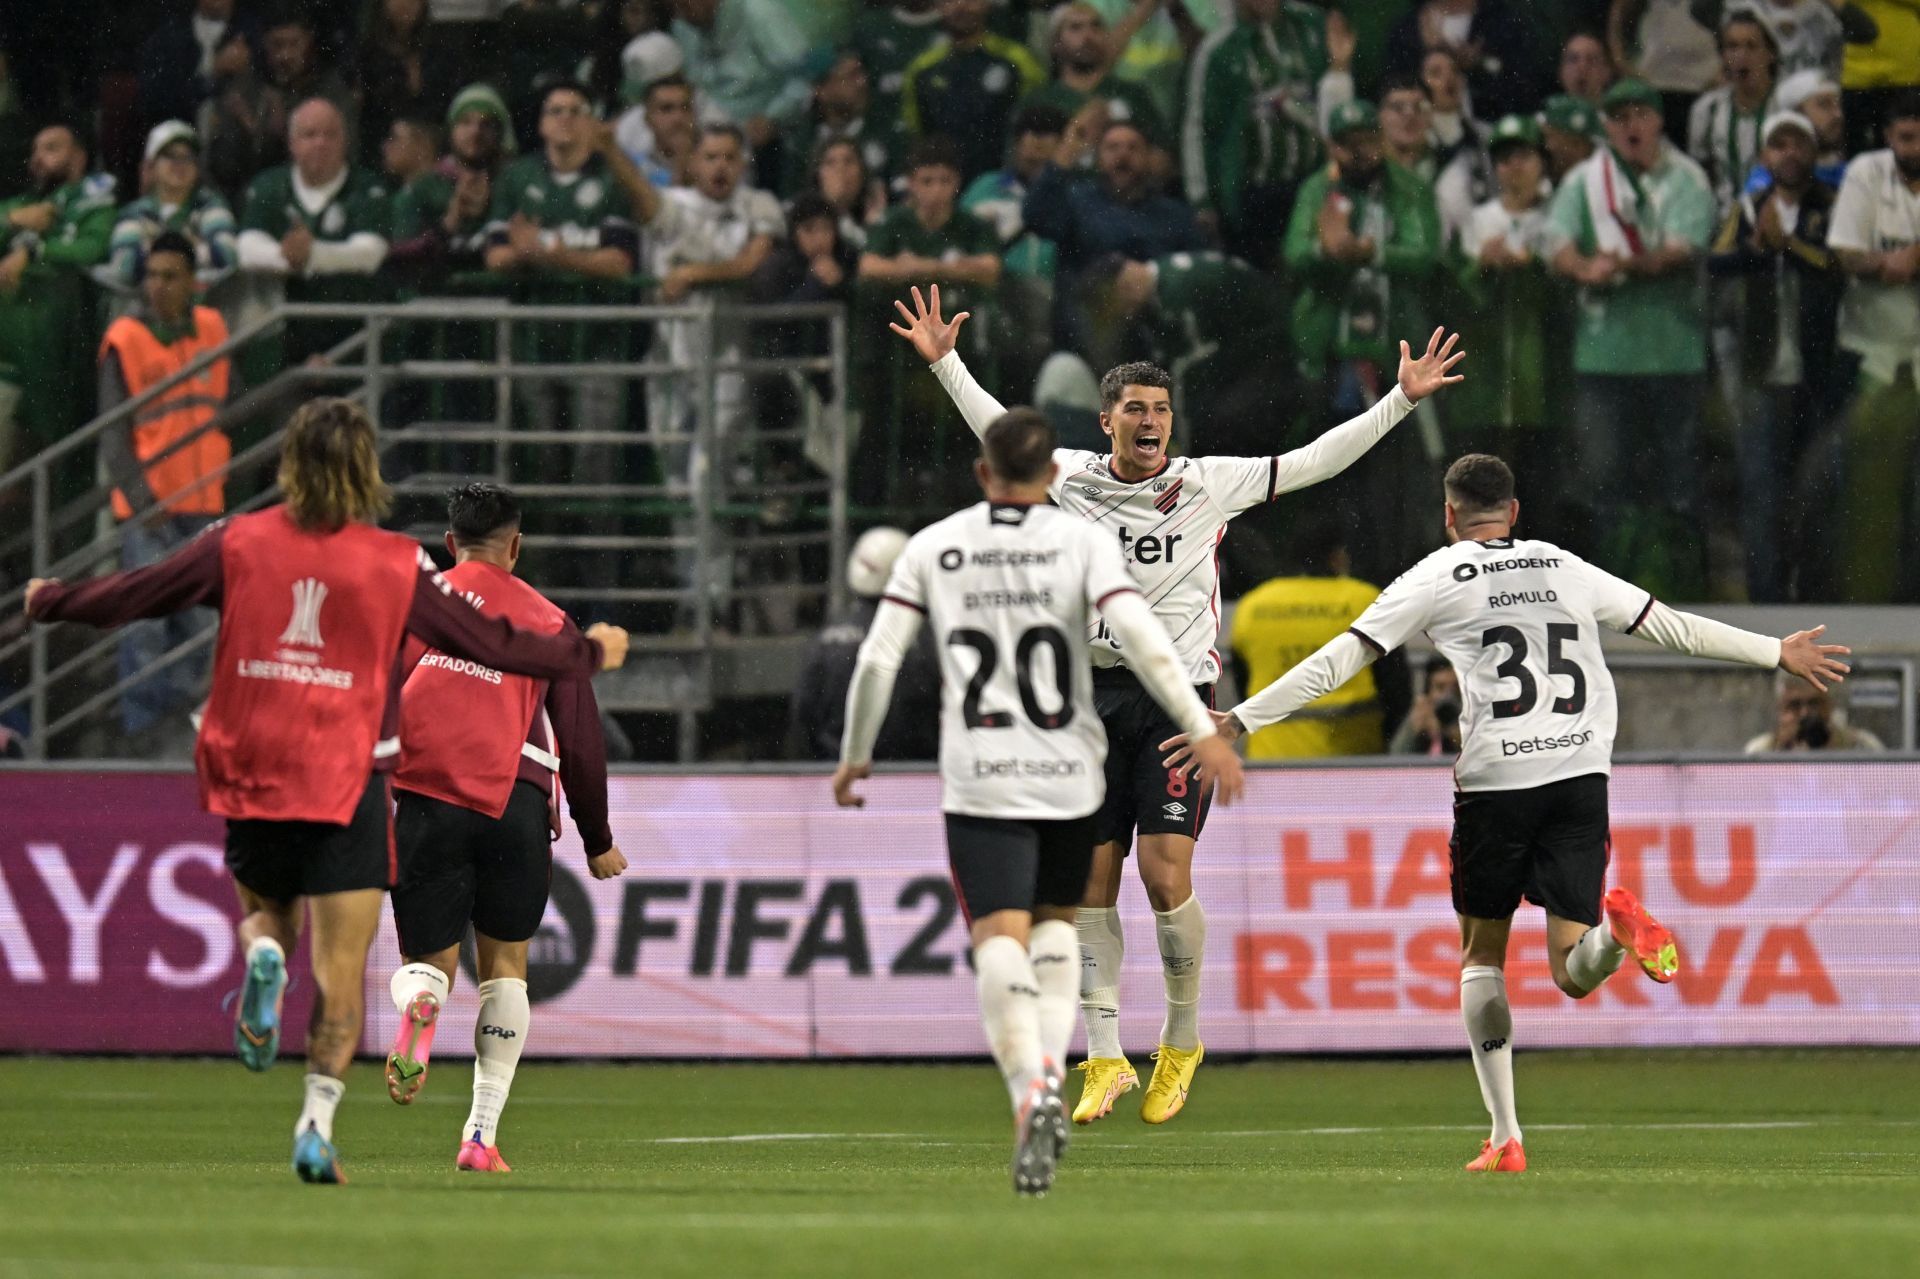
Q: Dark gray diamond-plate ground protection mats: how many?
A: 0